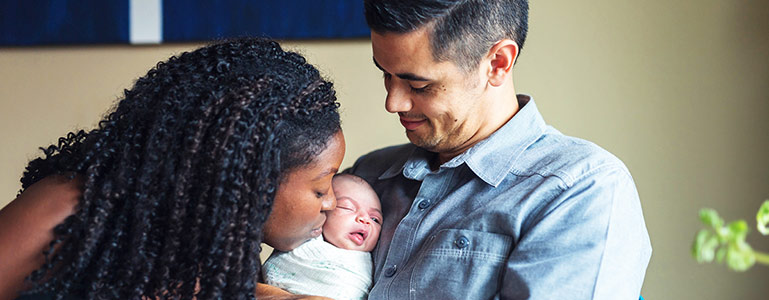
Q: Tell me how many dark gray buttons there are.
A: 3